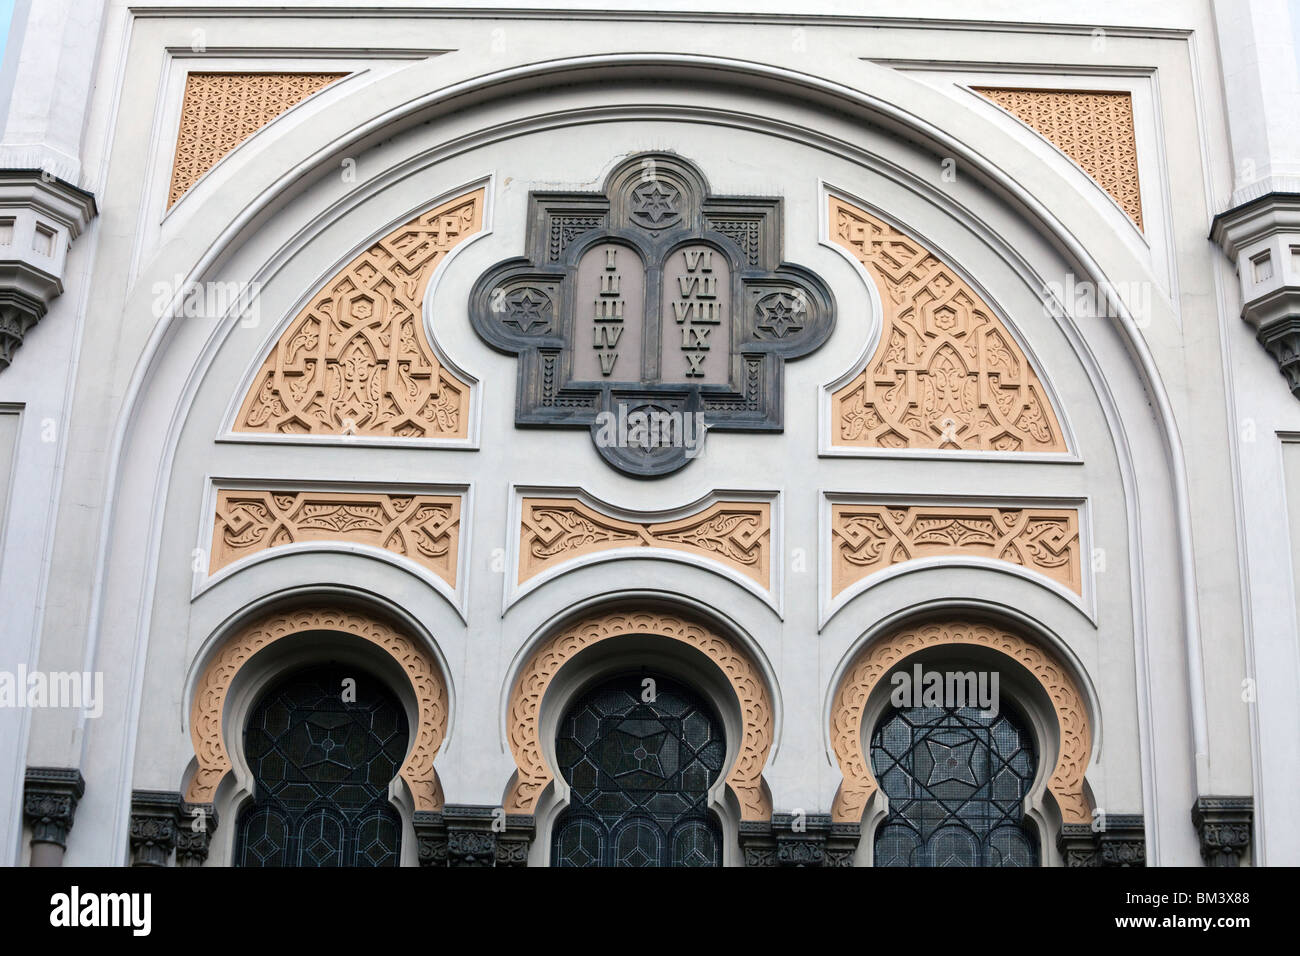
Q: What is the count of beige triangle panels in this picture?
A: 2